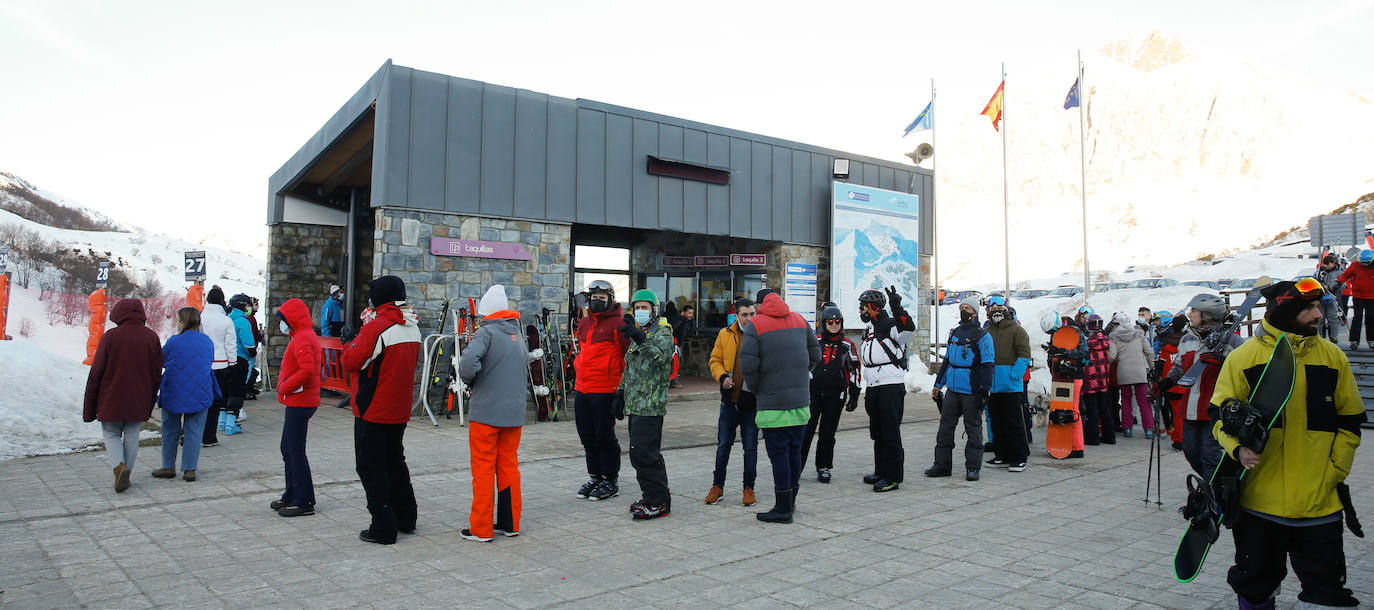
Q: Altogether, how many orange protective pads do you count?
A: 3